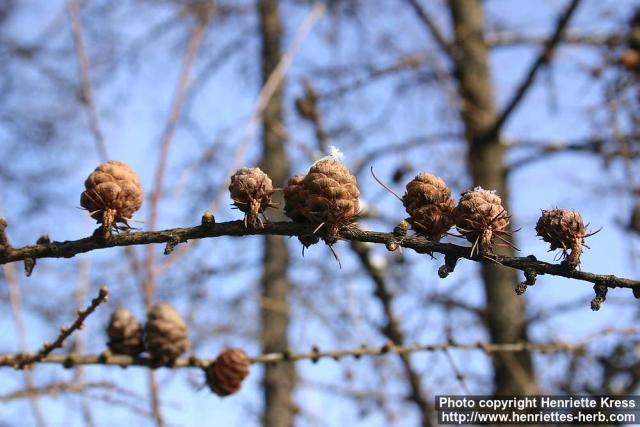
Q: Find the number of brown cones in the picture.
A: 10